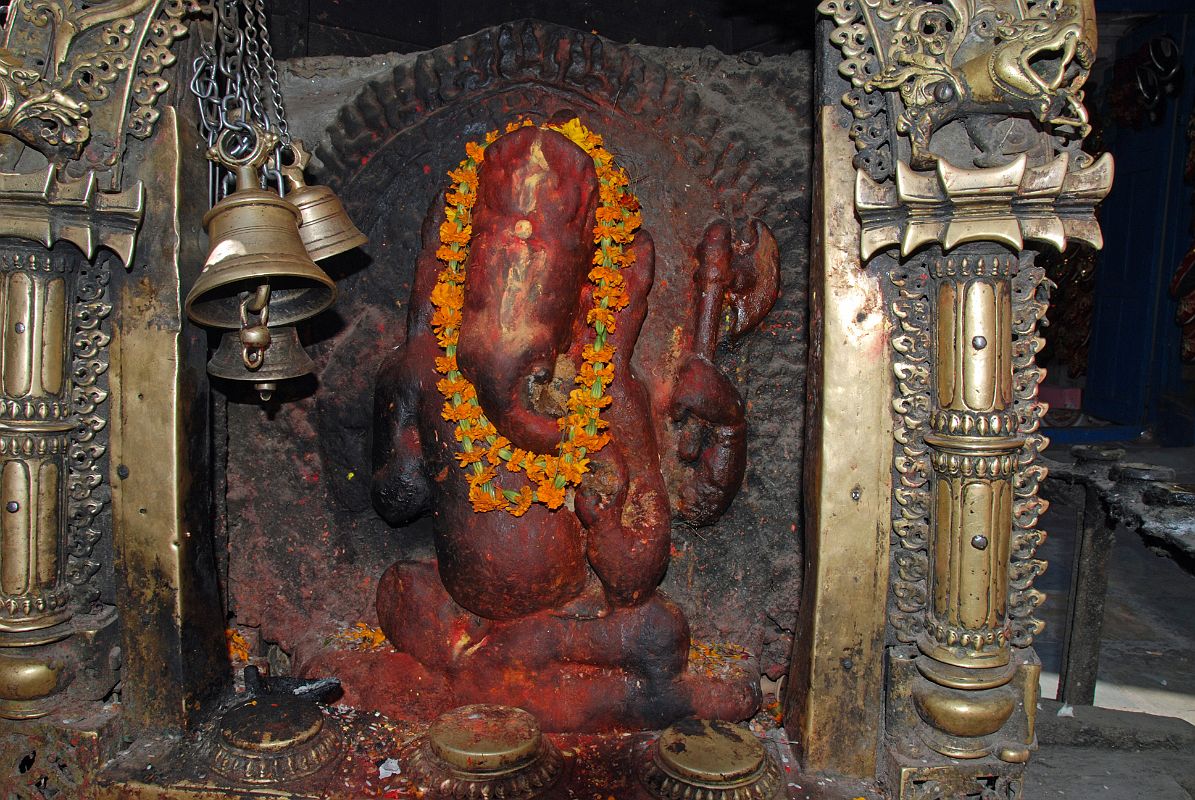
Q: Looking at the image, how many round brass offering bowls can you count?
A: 3